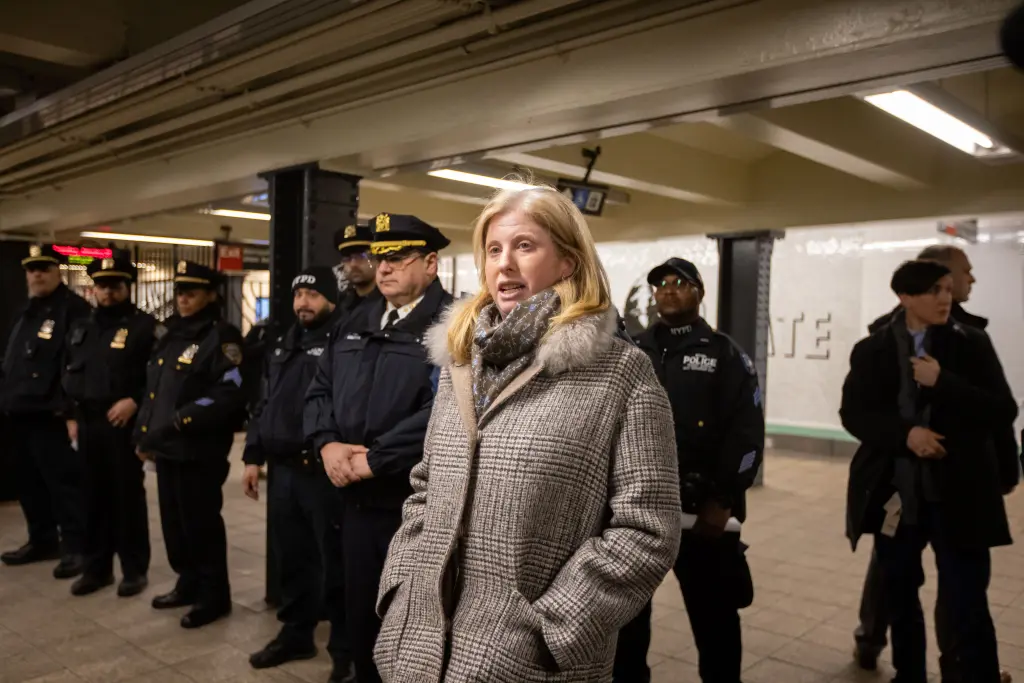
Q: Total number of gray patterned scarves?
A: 1